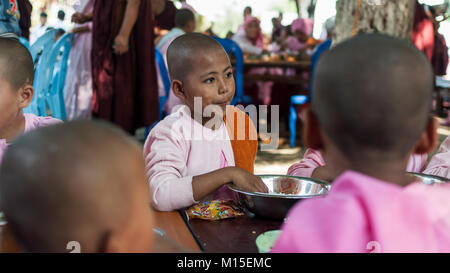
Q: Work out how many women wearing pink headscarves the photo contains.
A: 2